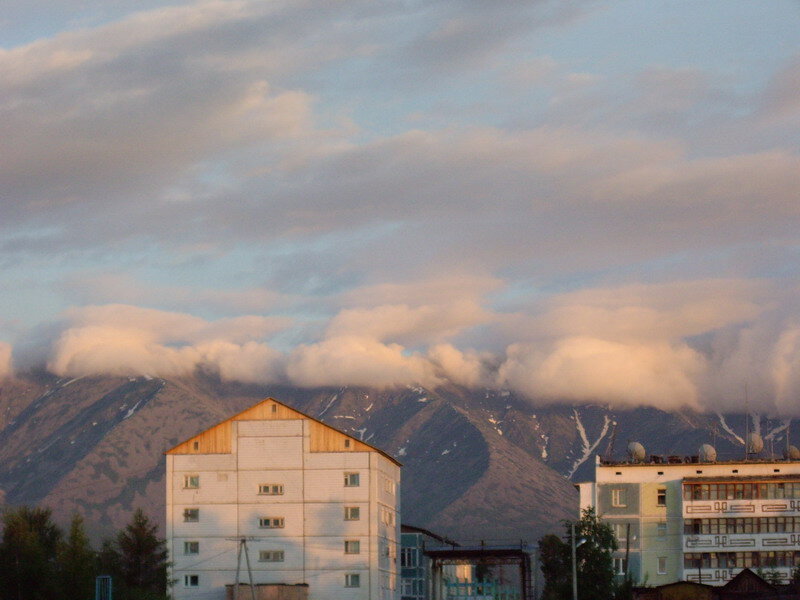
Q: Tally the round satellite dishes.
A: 4